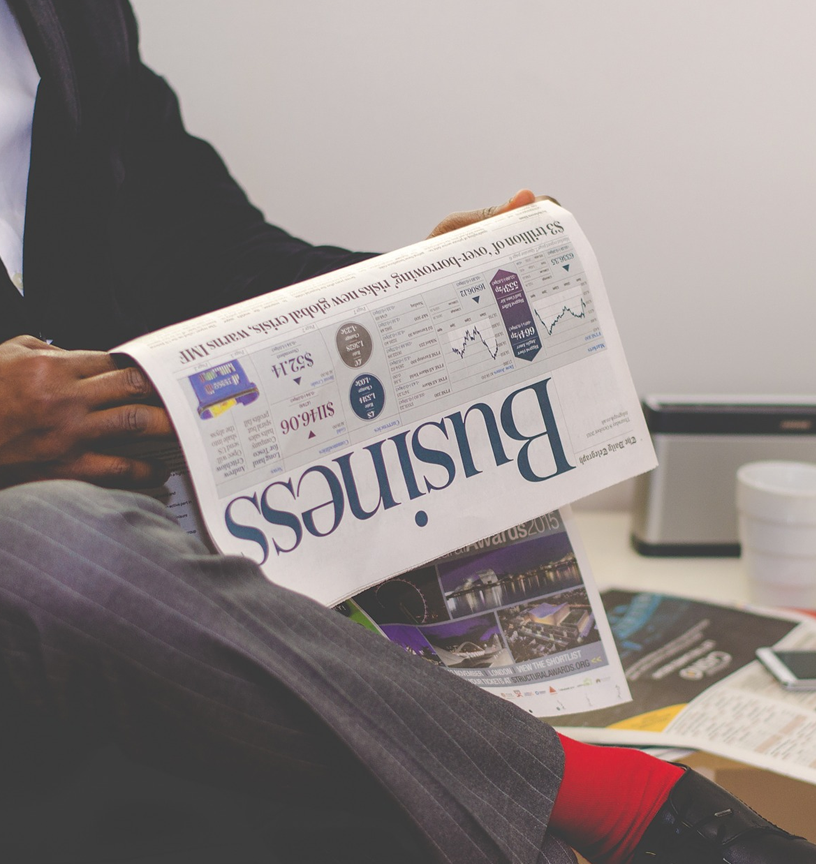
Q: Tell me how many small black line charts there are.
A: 2